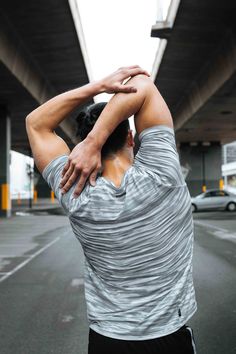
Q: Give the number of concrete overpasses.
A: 2